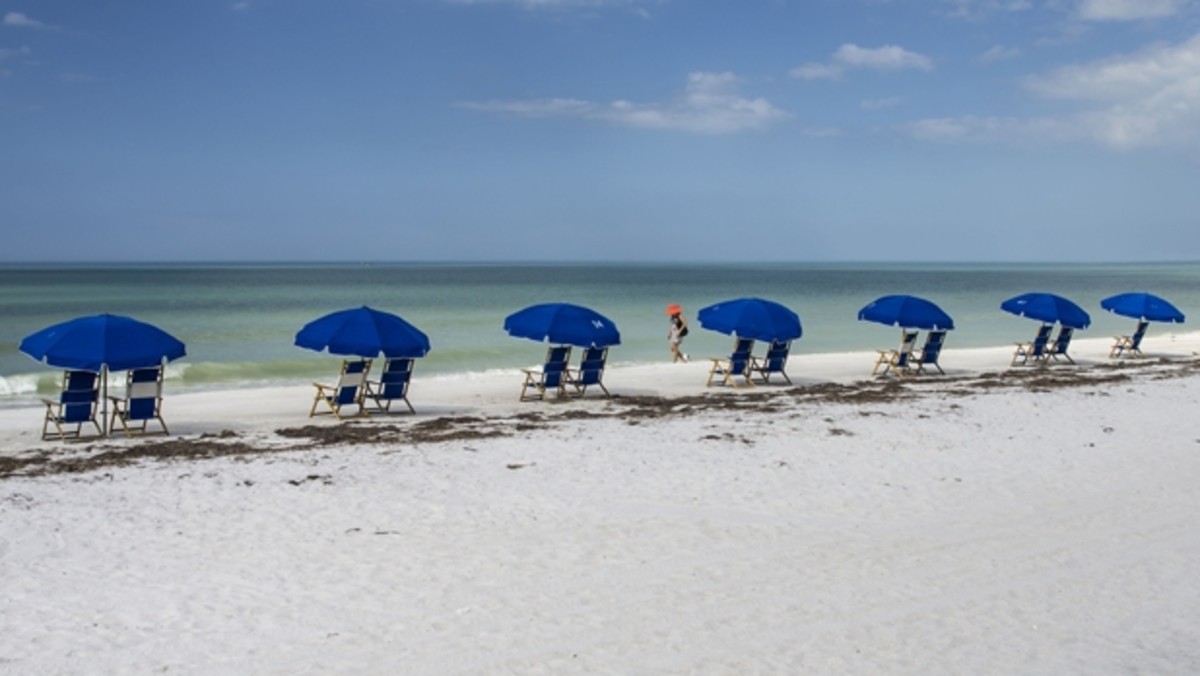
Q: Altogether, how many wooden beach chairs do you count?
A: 13